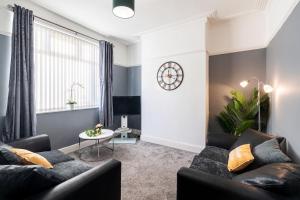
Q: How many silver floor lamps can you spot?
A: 1